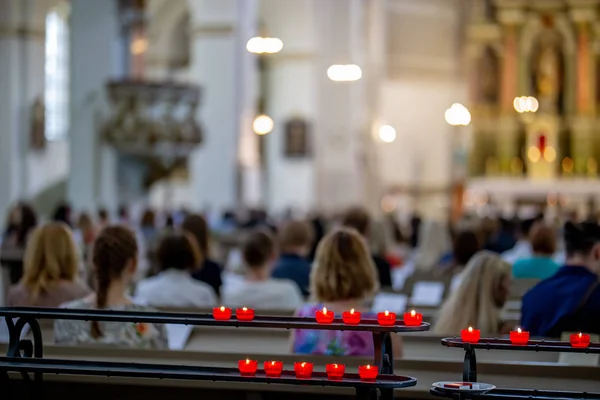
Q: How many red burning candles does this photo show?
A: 14